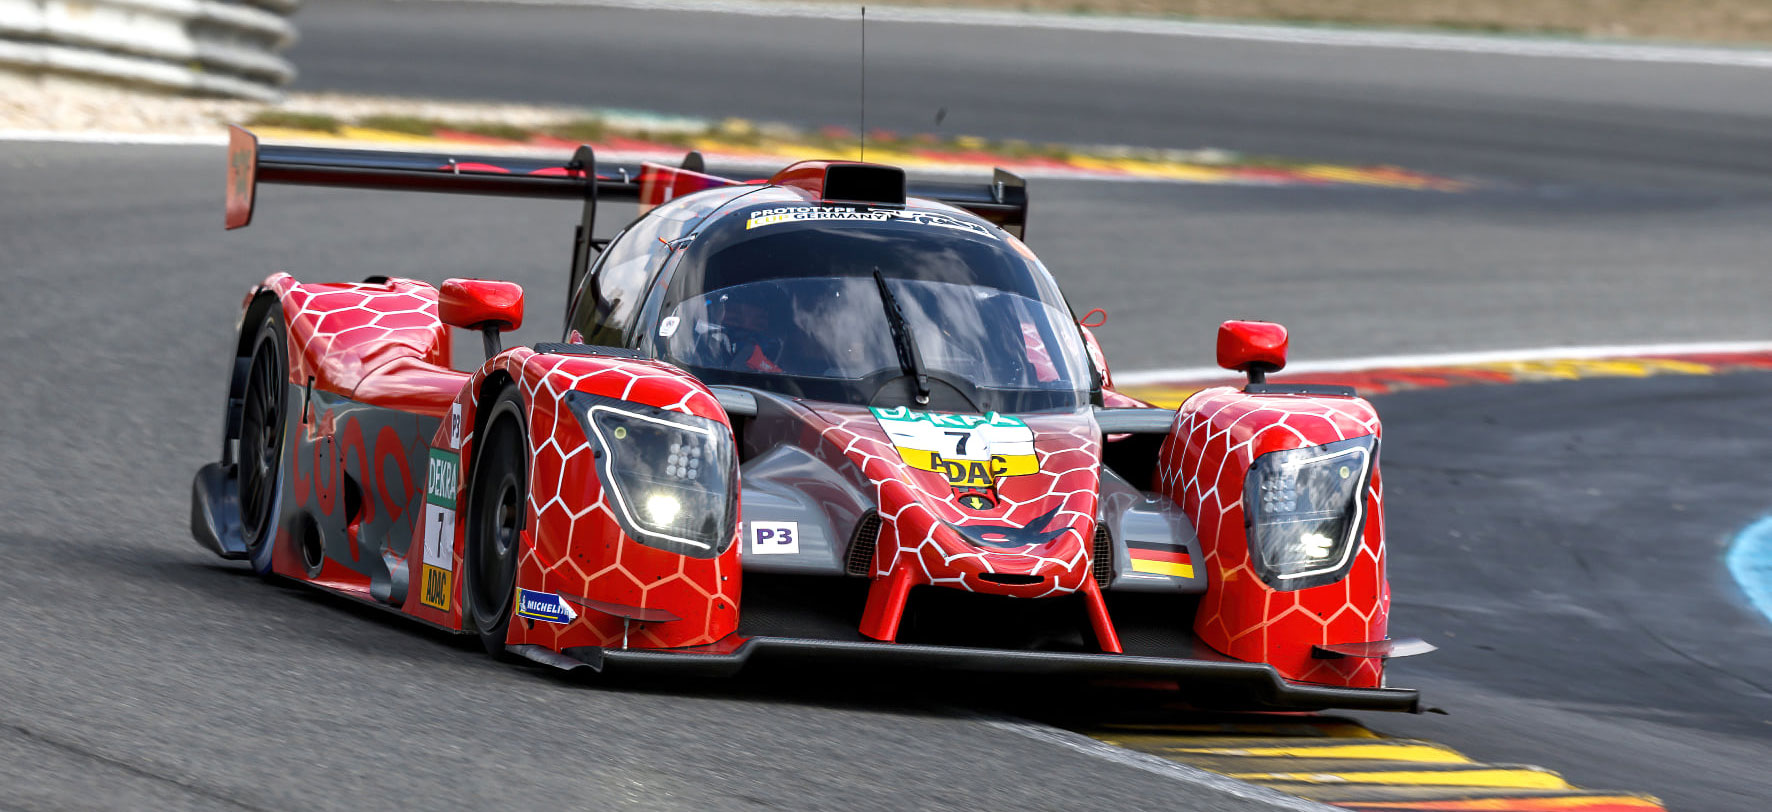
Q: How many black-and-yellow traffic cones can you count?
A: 0